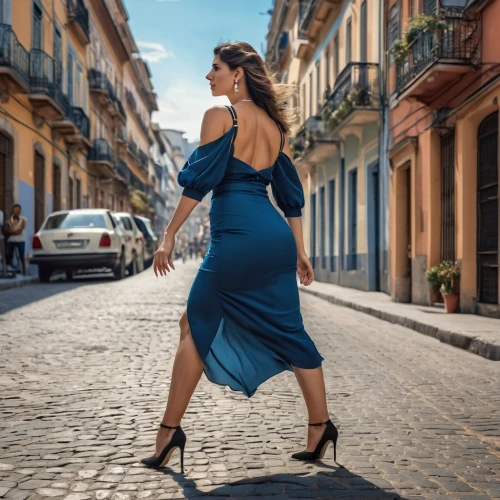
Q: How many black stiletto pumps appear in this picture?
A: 2